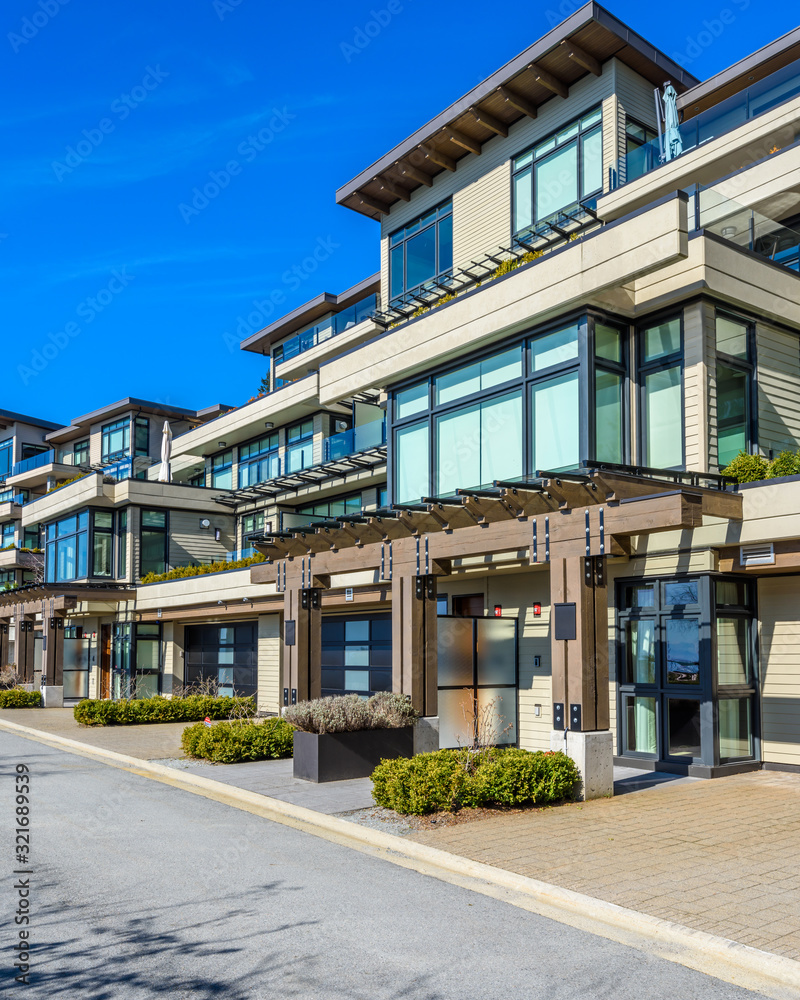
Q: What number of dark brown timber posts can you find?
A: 6